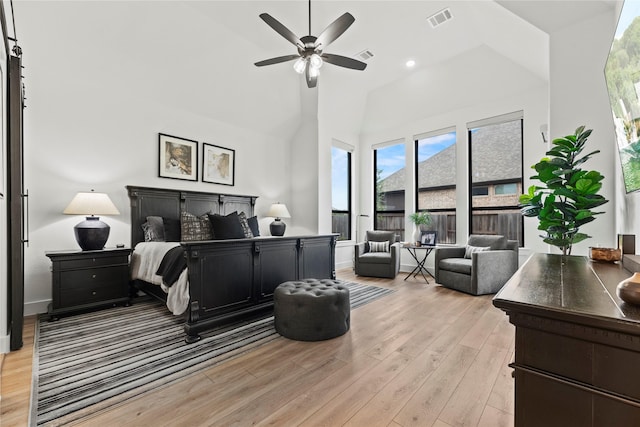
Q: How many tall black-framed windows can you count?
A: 4